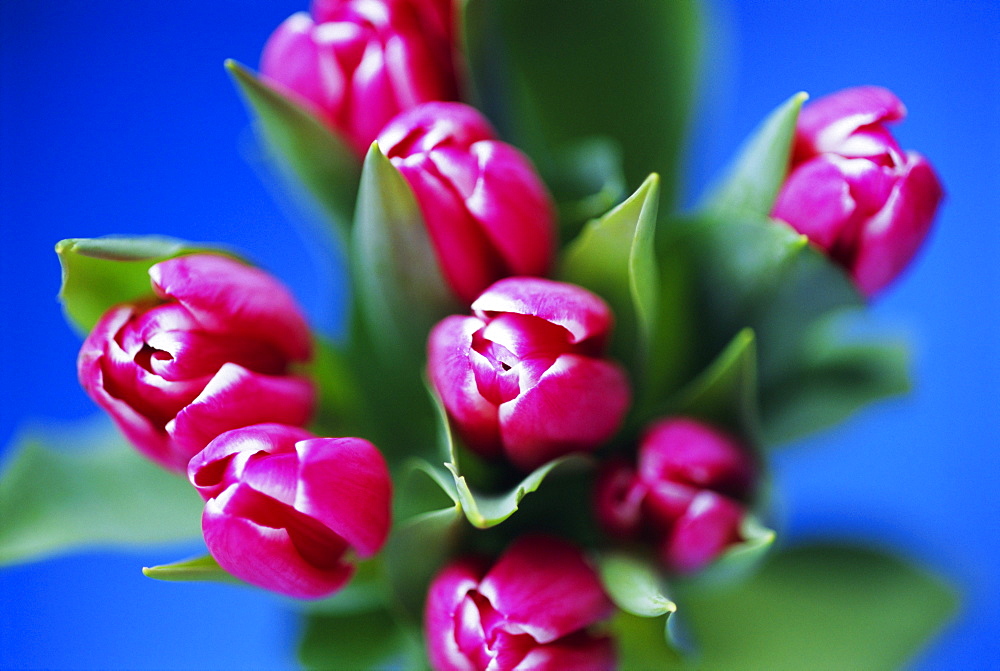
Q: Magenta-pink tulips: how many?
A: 8